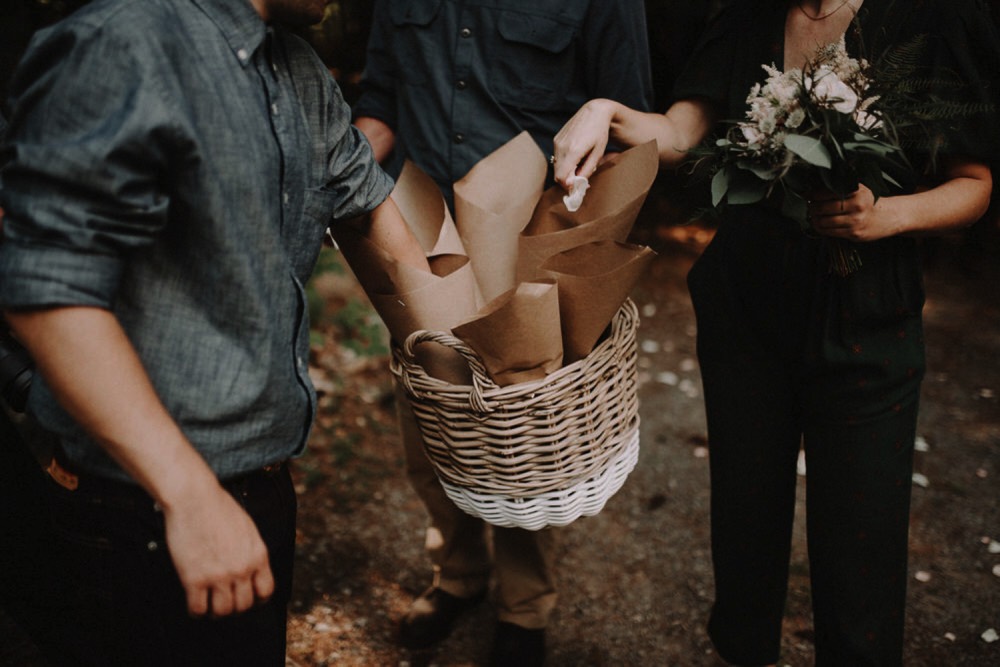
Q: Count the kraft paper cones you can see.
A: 6